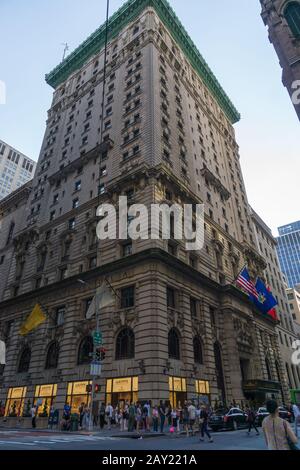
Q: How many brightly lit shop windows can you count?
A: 6